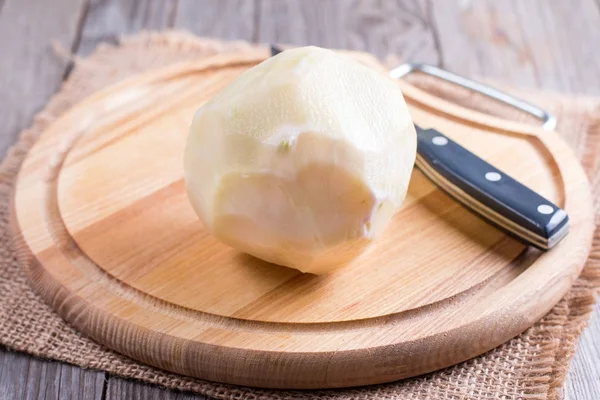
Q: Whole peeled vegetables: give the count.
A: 1